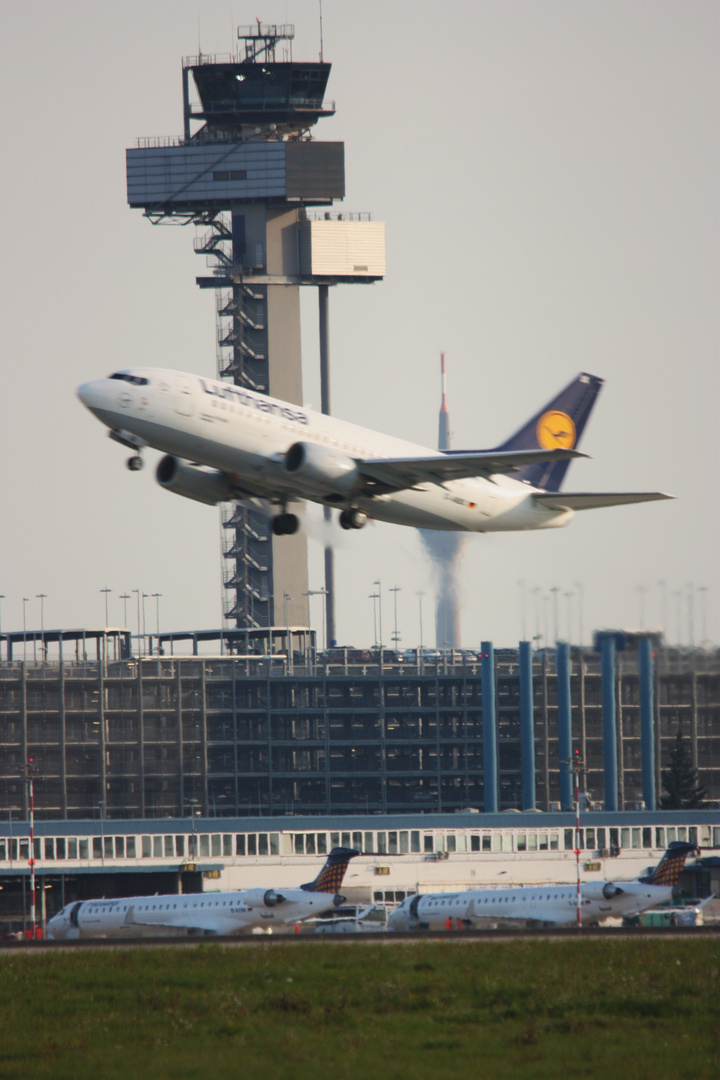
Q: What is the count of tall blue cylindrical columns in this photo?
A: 5